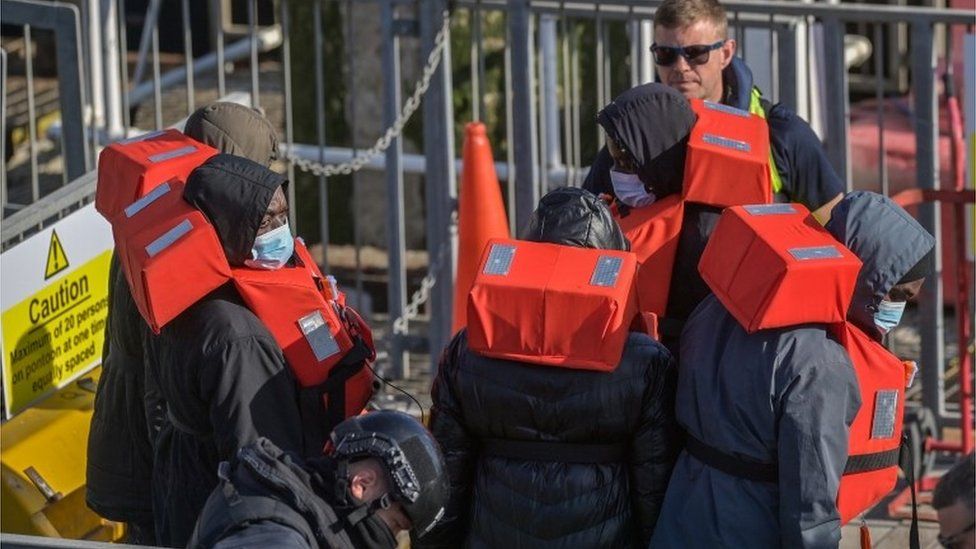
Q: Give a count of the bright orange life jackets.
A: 5